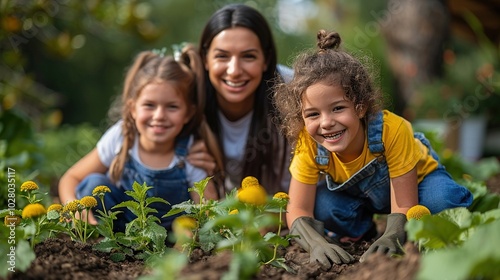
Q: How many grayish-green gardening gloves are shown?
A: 2